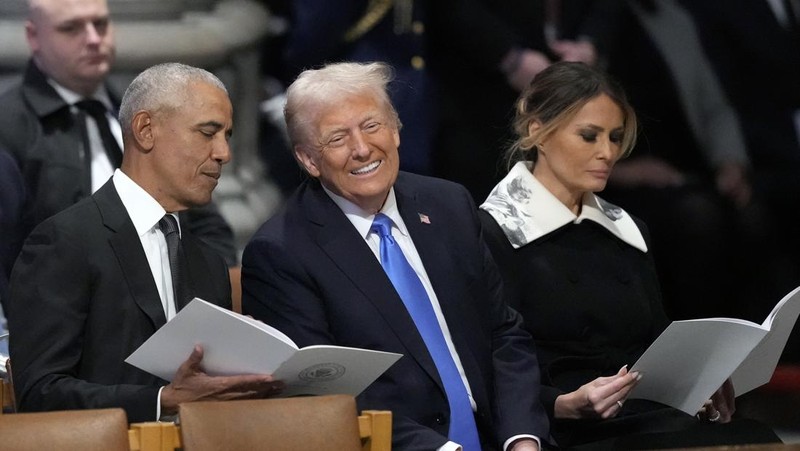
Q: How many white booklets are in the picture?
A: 2